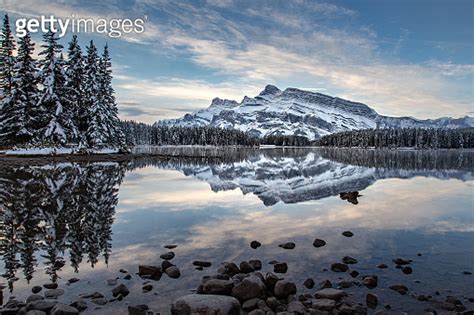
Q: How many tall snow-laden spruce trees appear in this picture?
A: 6